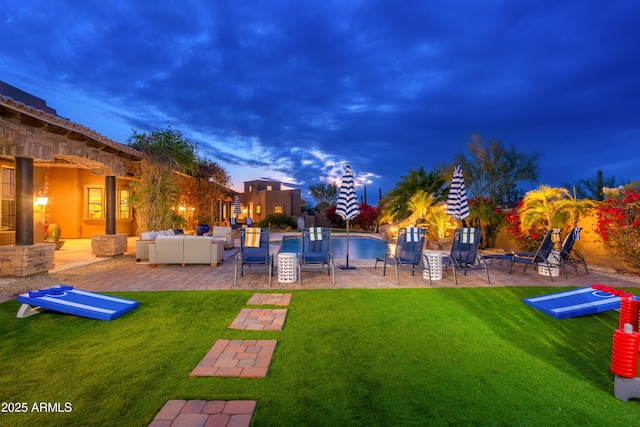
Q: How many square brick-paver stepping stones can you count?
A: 4